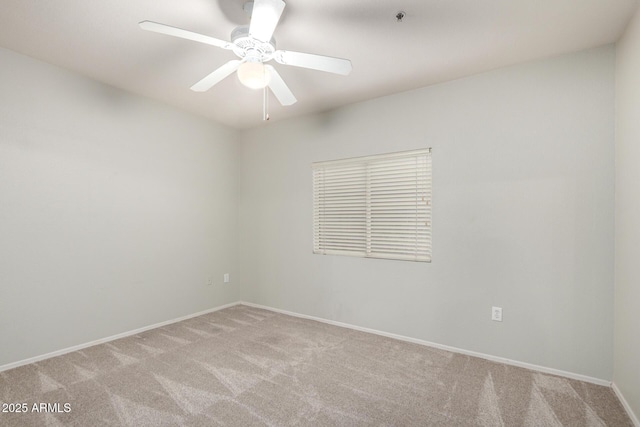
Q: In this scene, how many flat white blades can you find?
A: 5